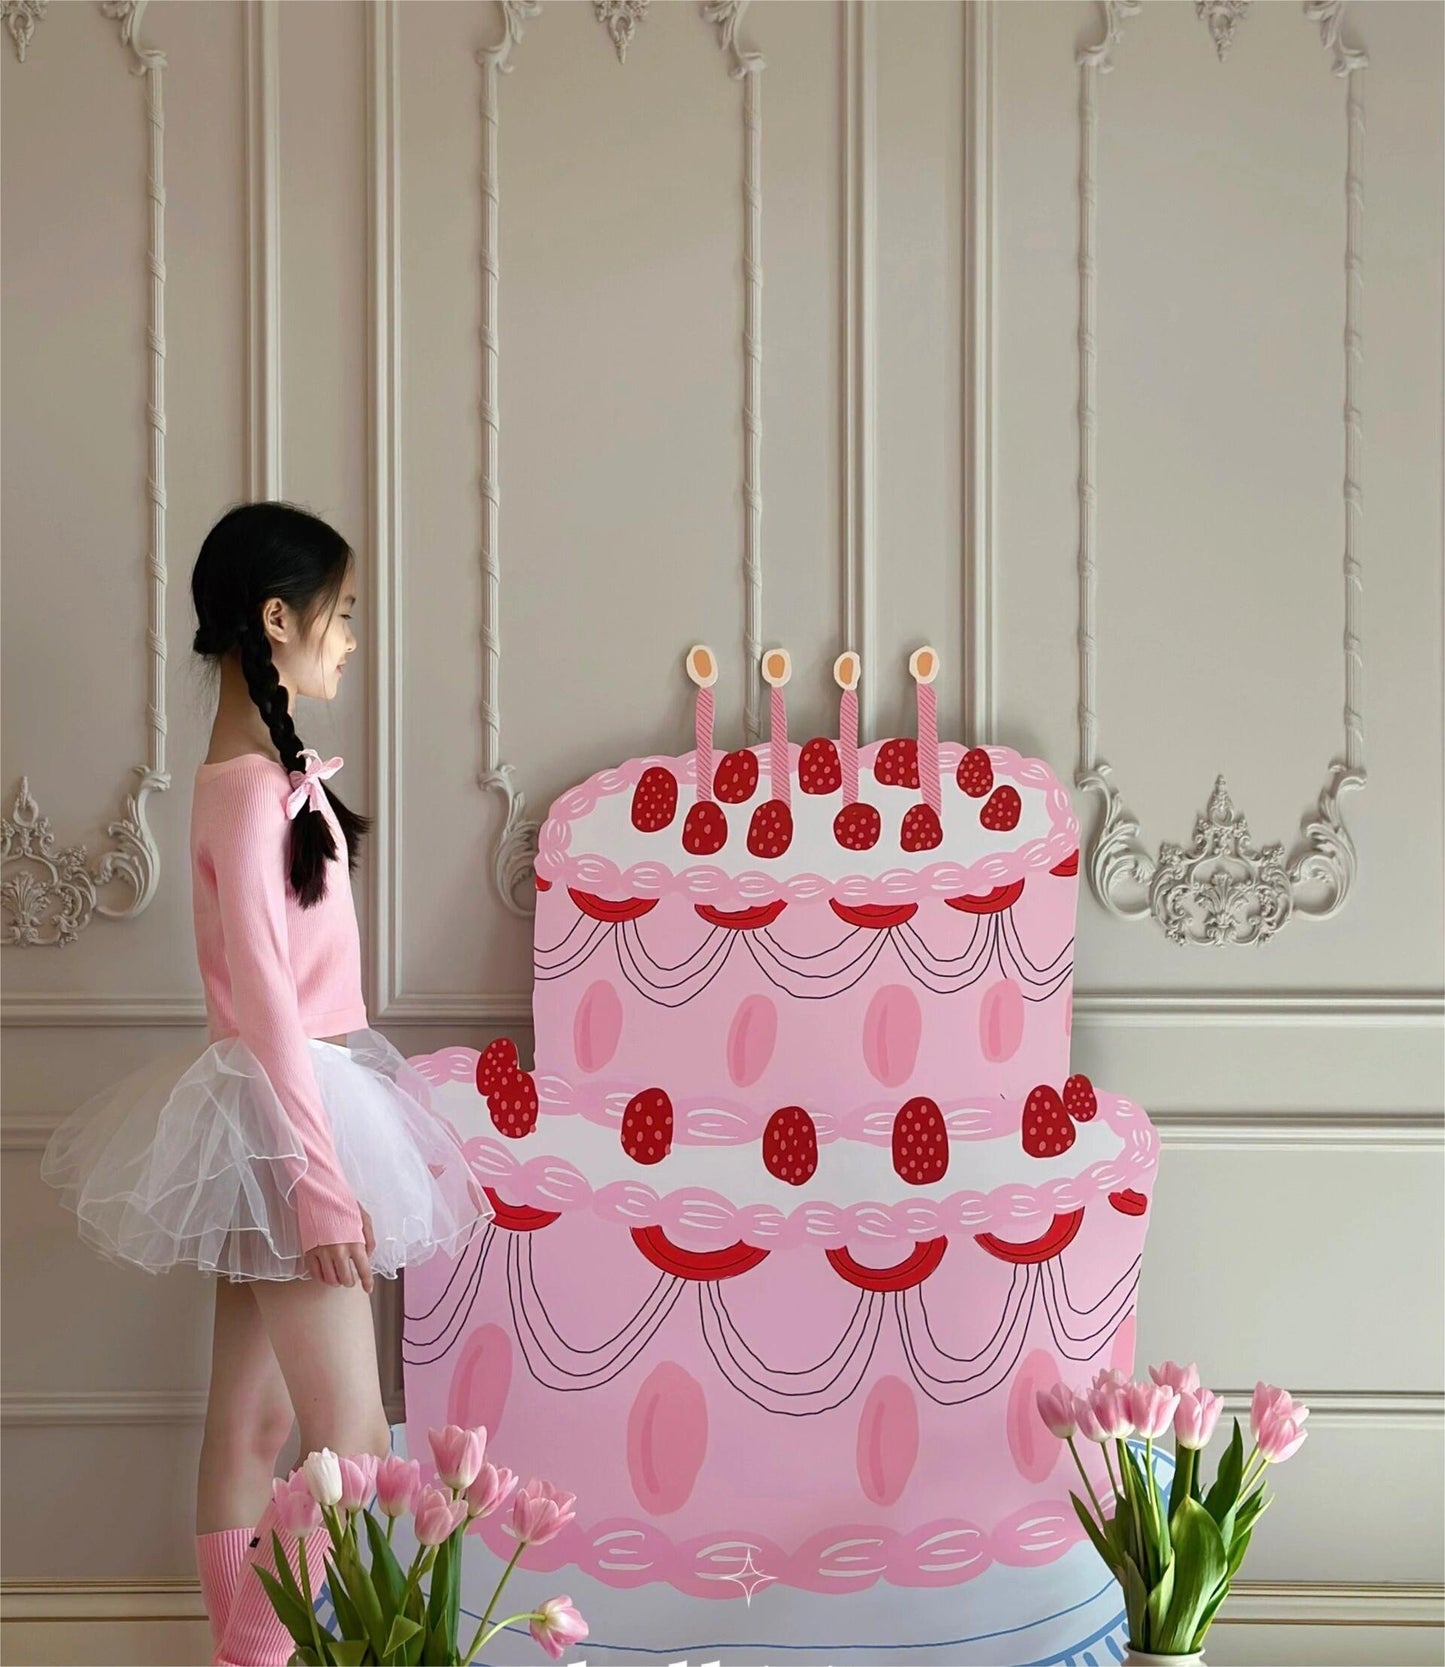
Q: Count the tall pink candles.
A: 4